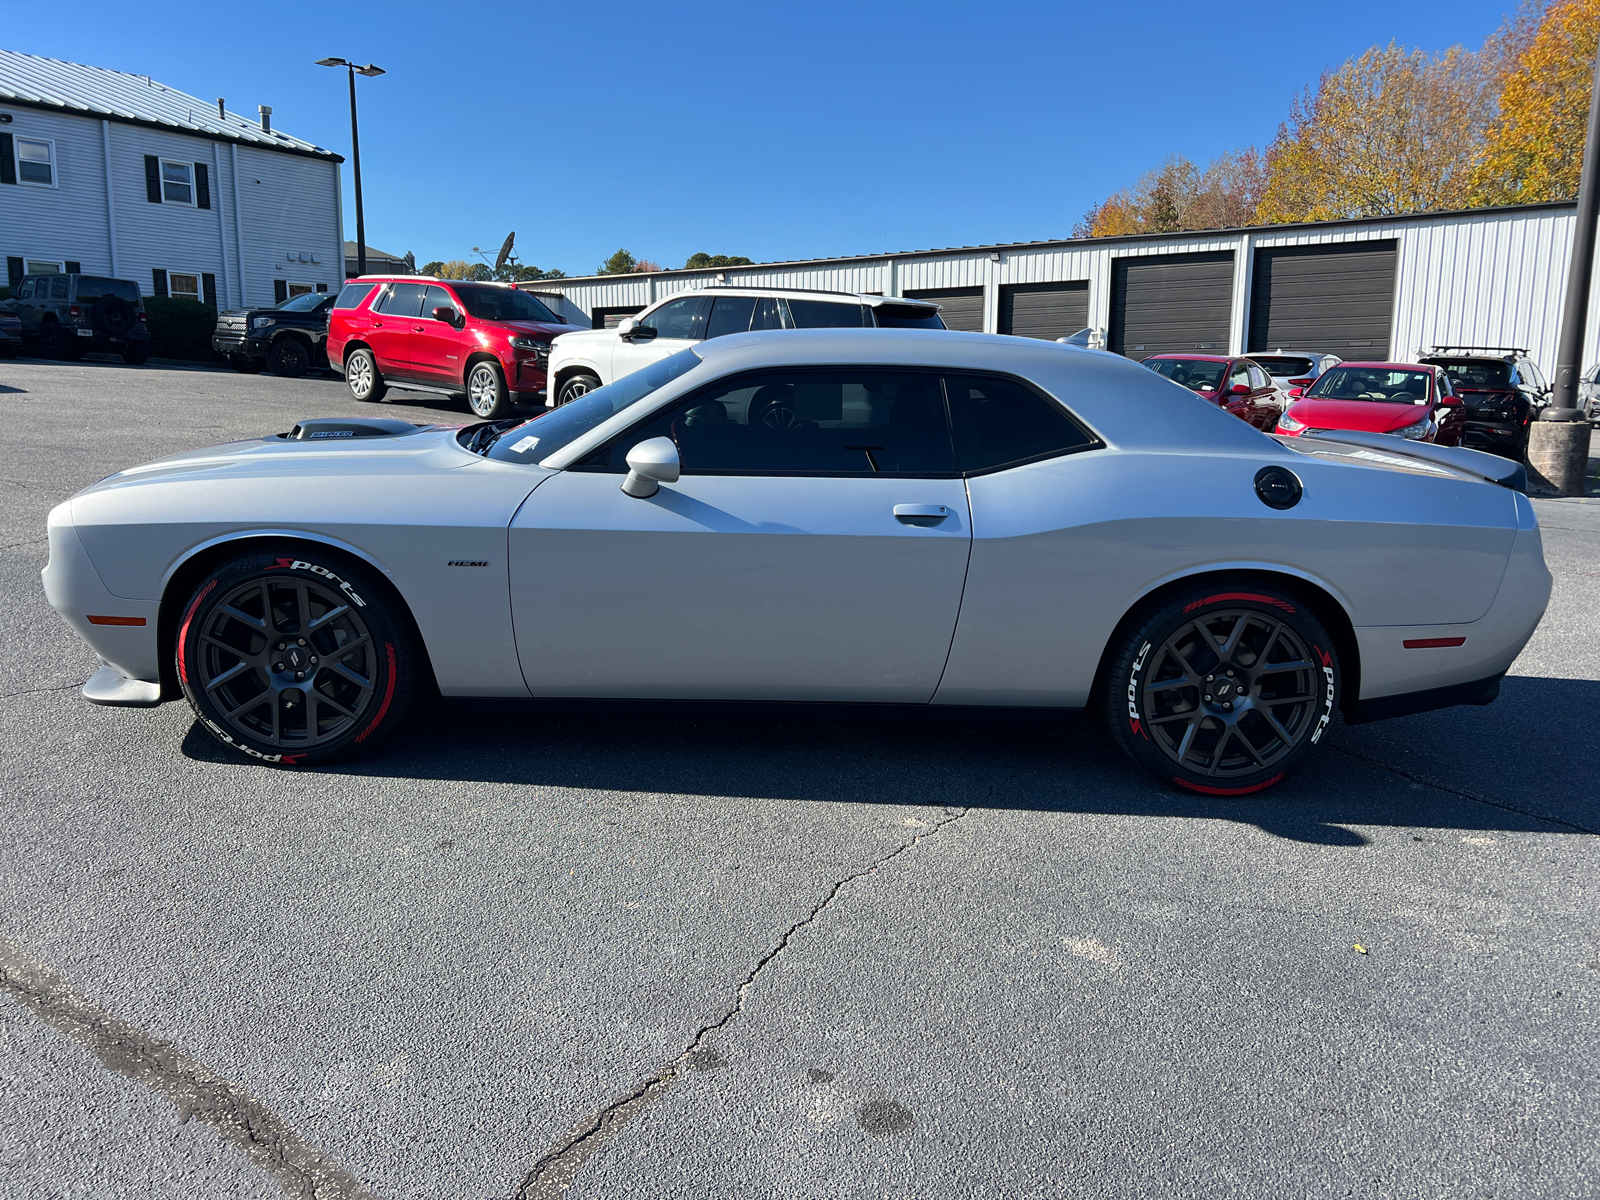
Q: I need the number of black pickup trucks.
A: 1